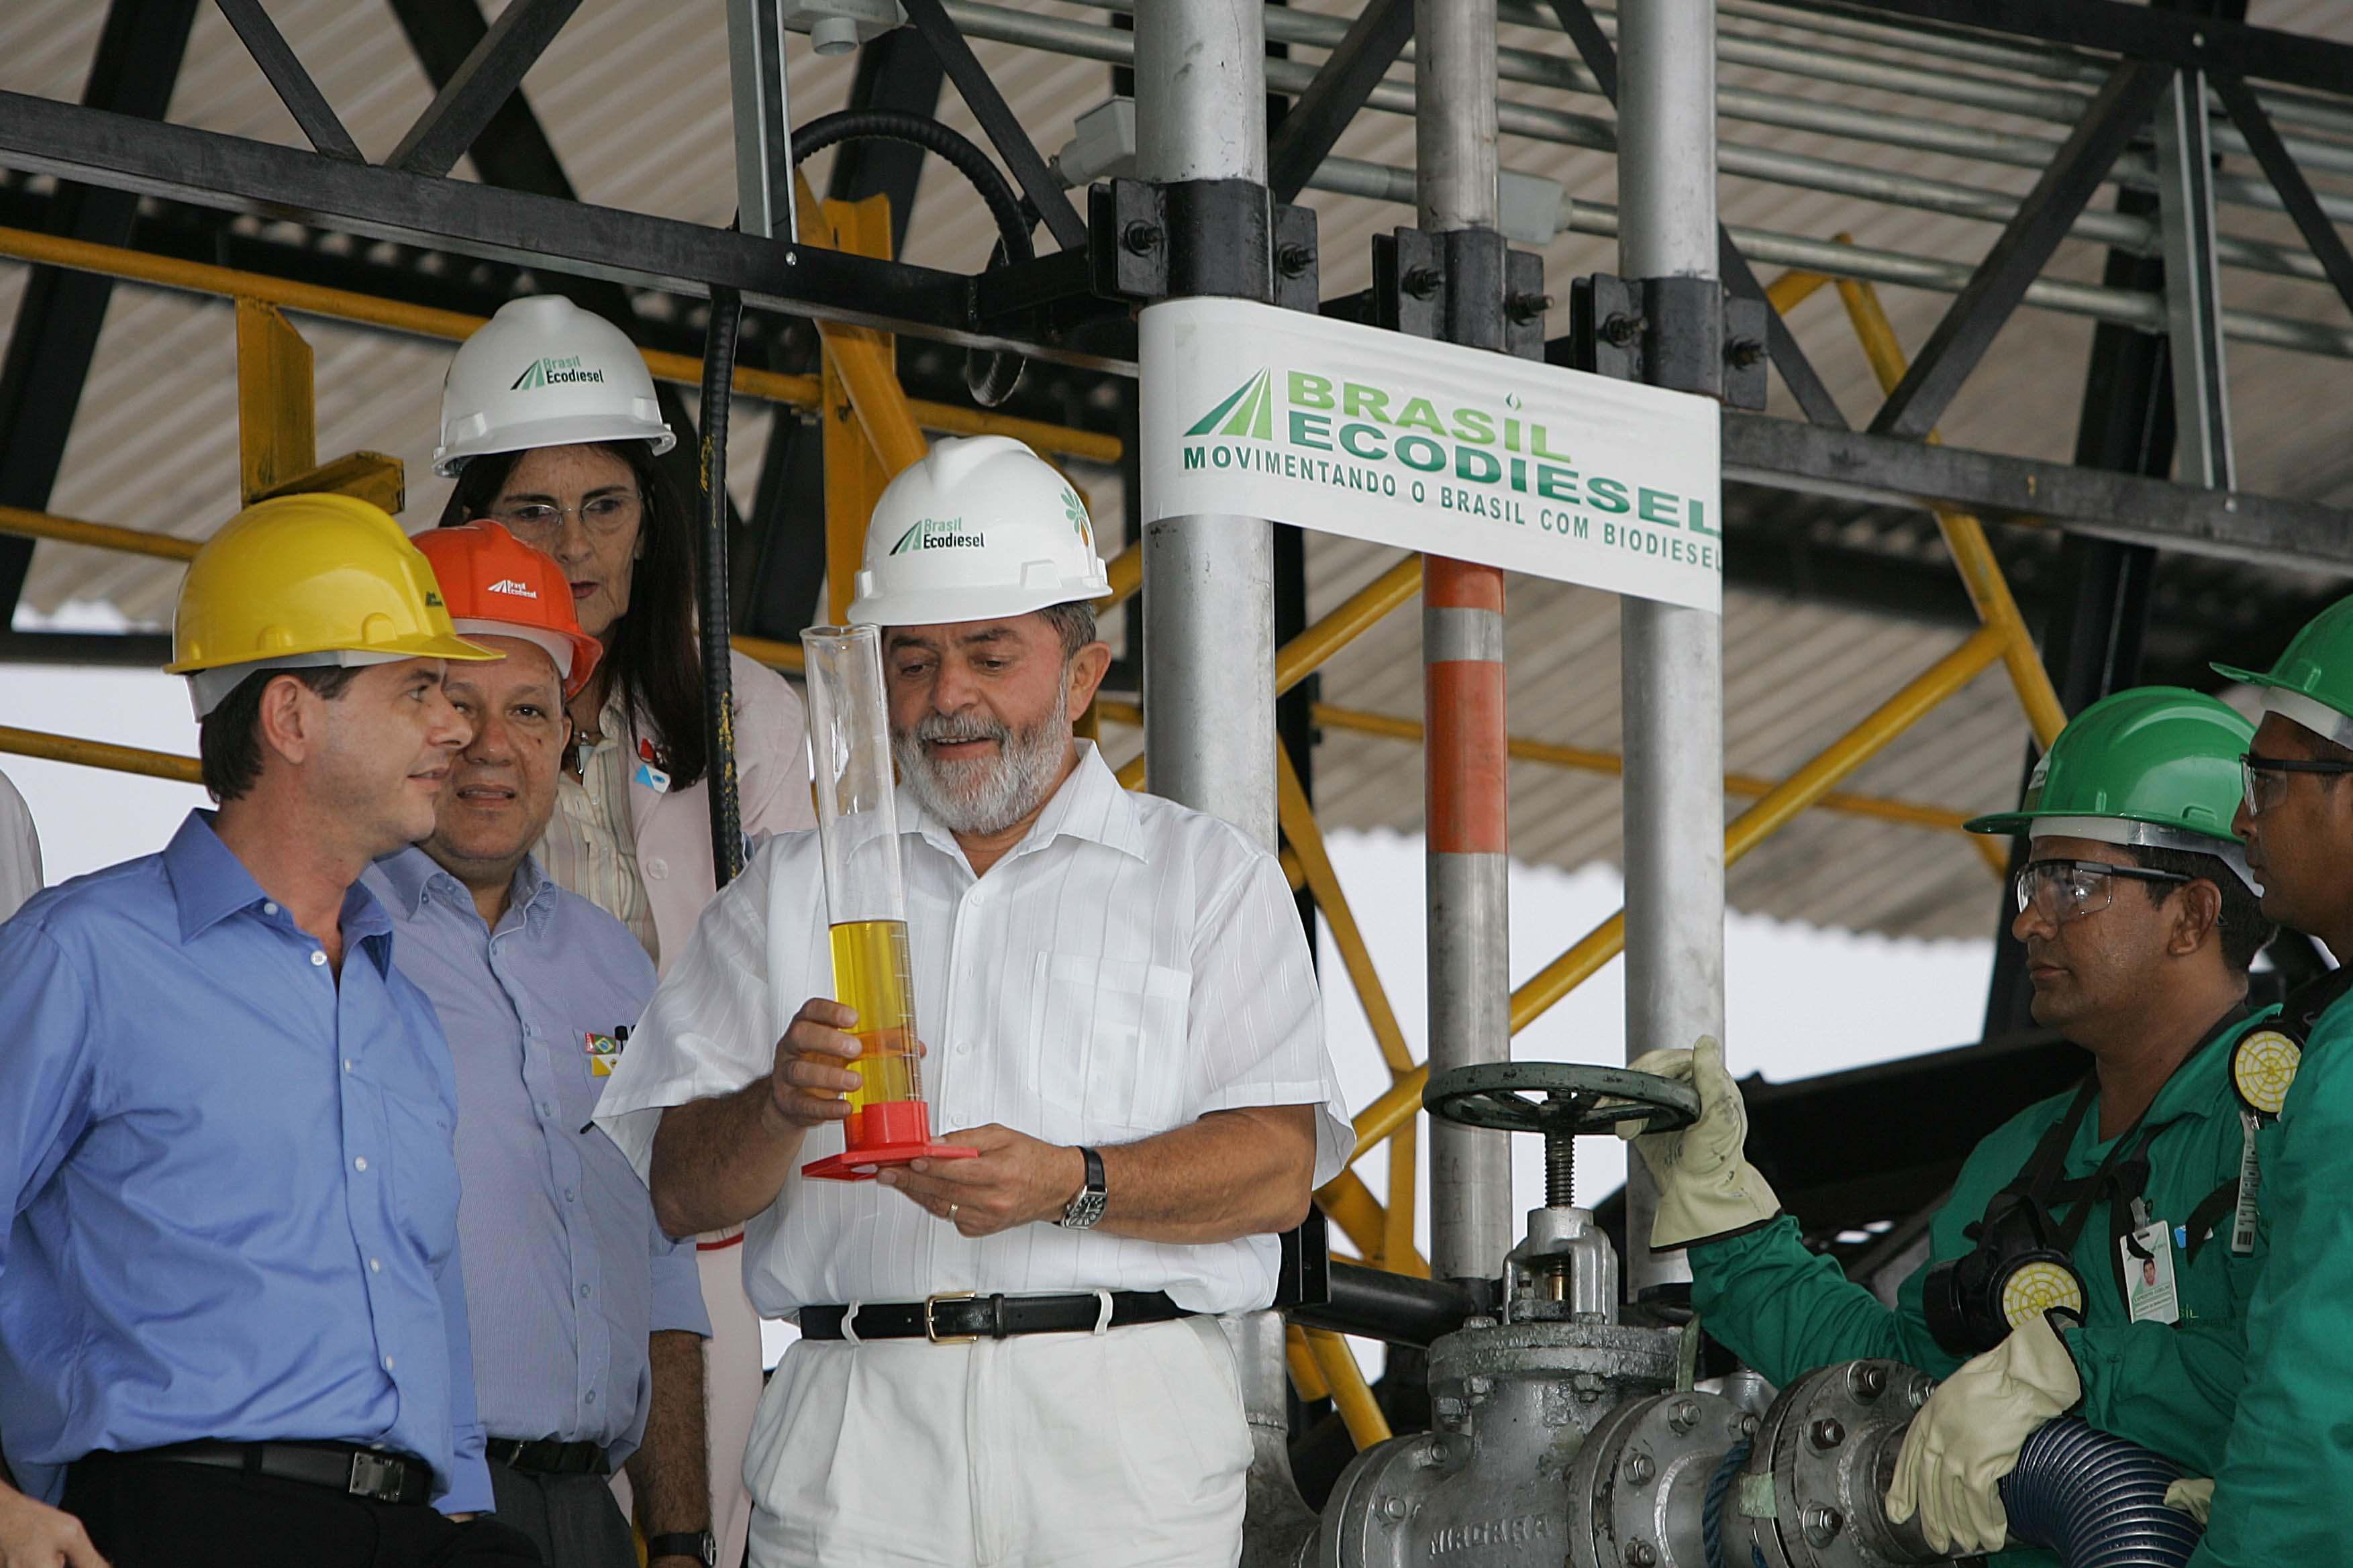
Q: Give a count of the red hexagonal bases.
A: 1